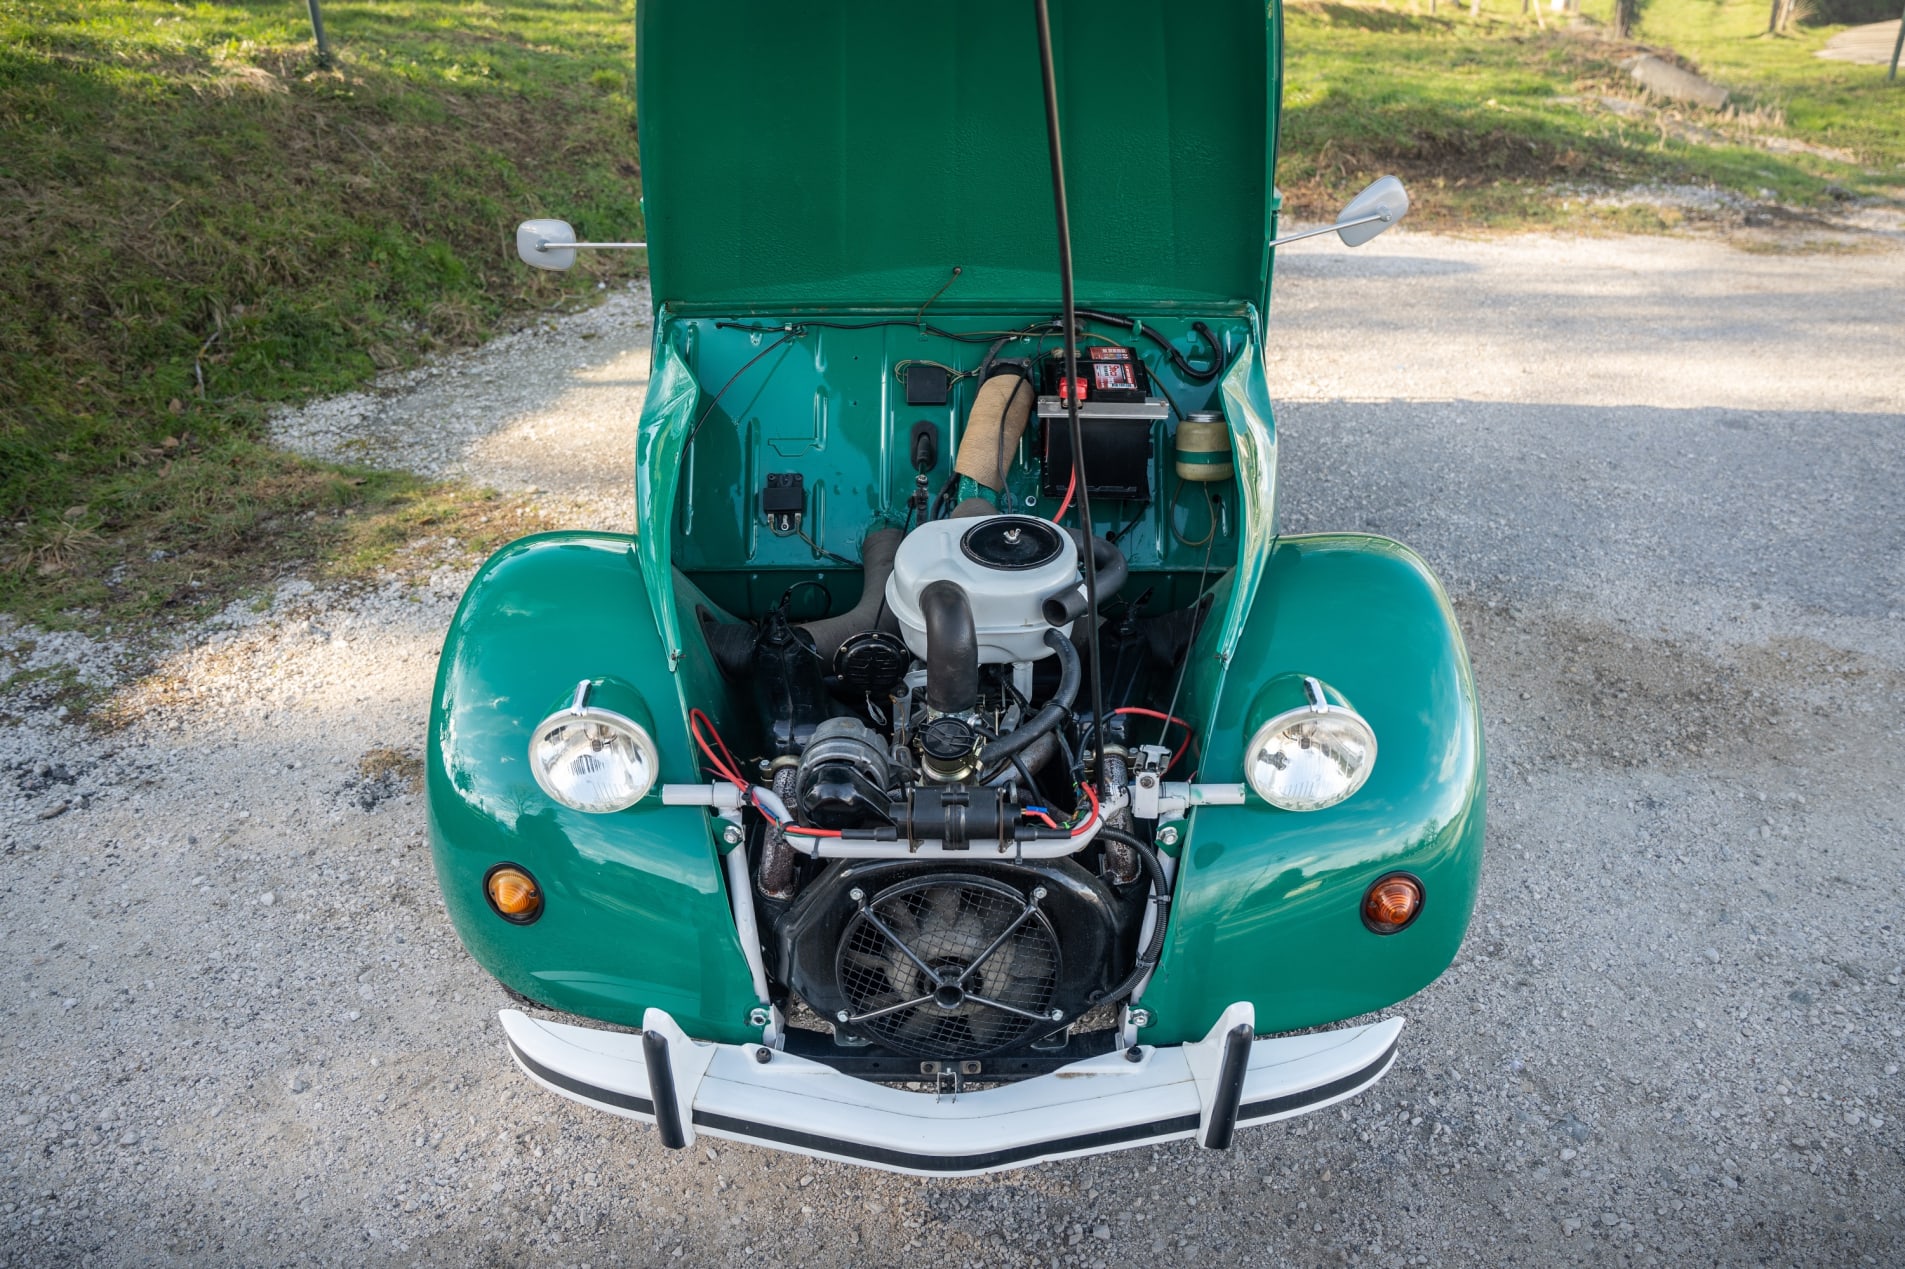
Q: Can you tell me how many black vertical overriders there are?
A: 2